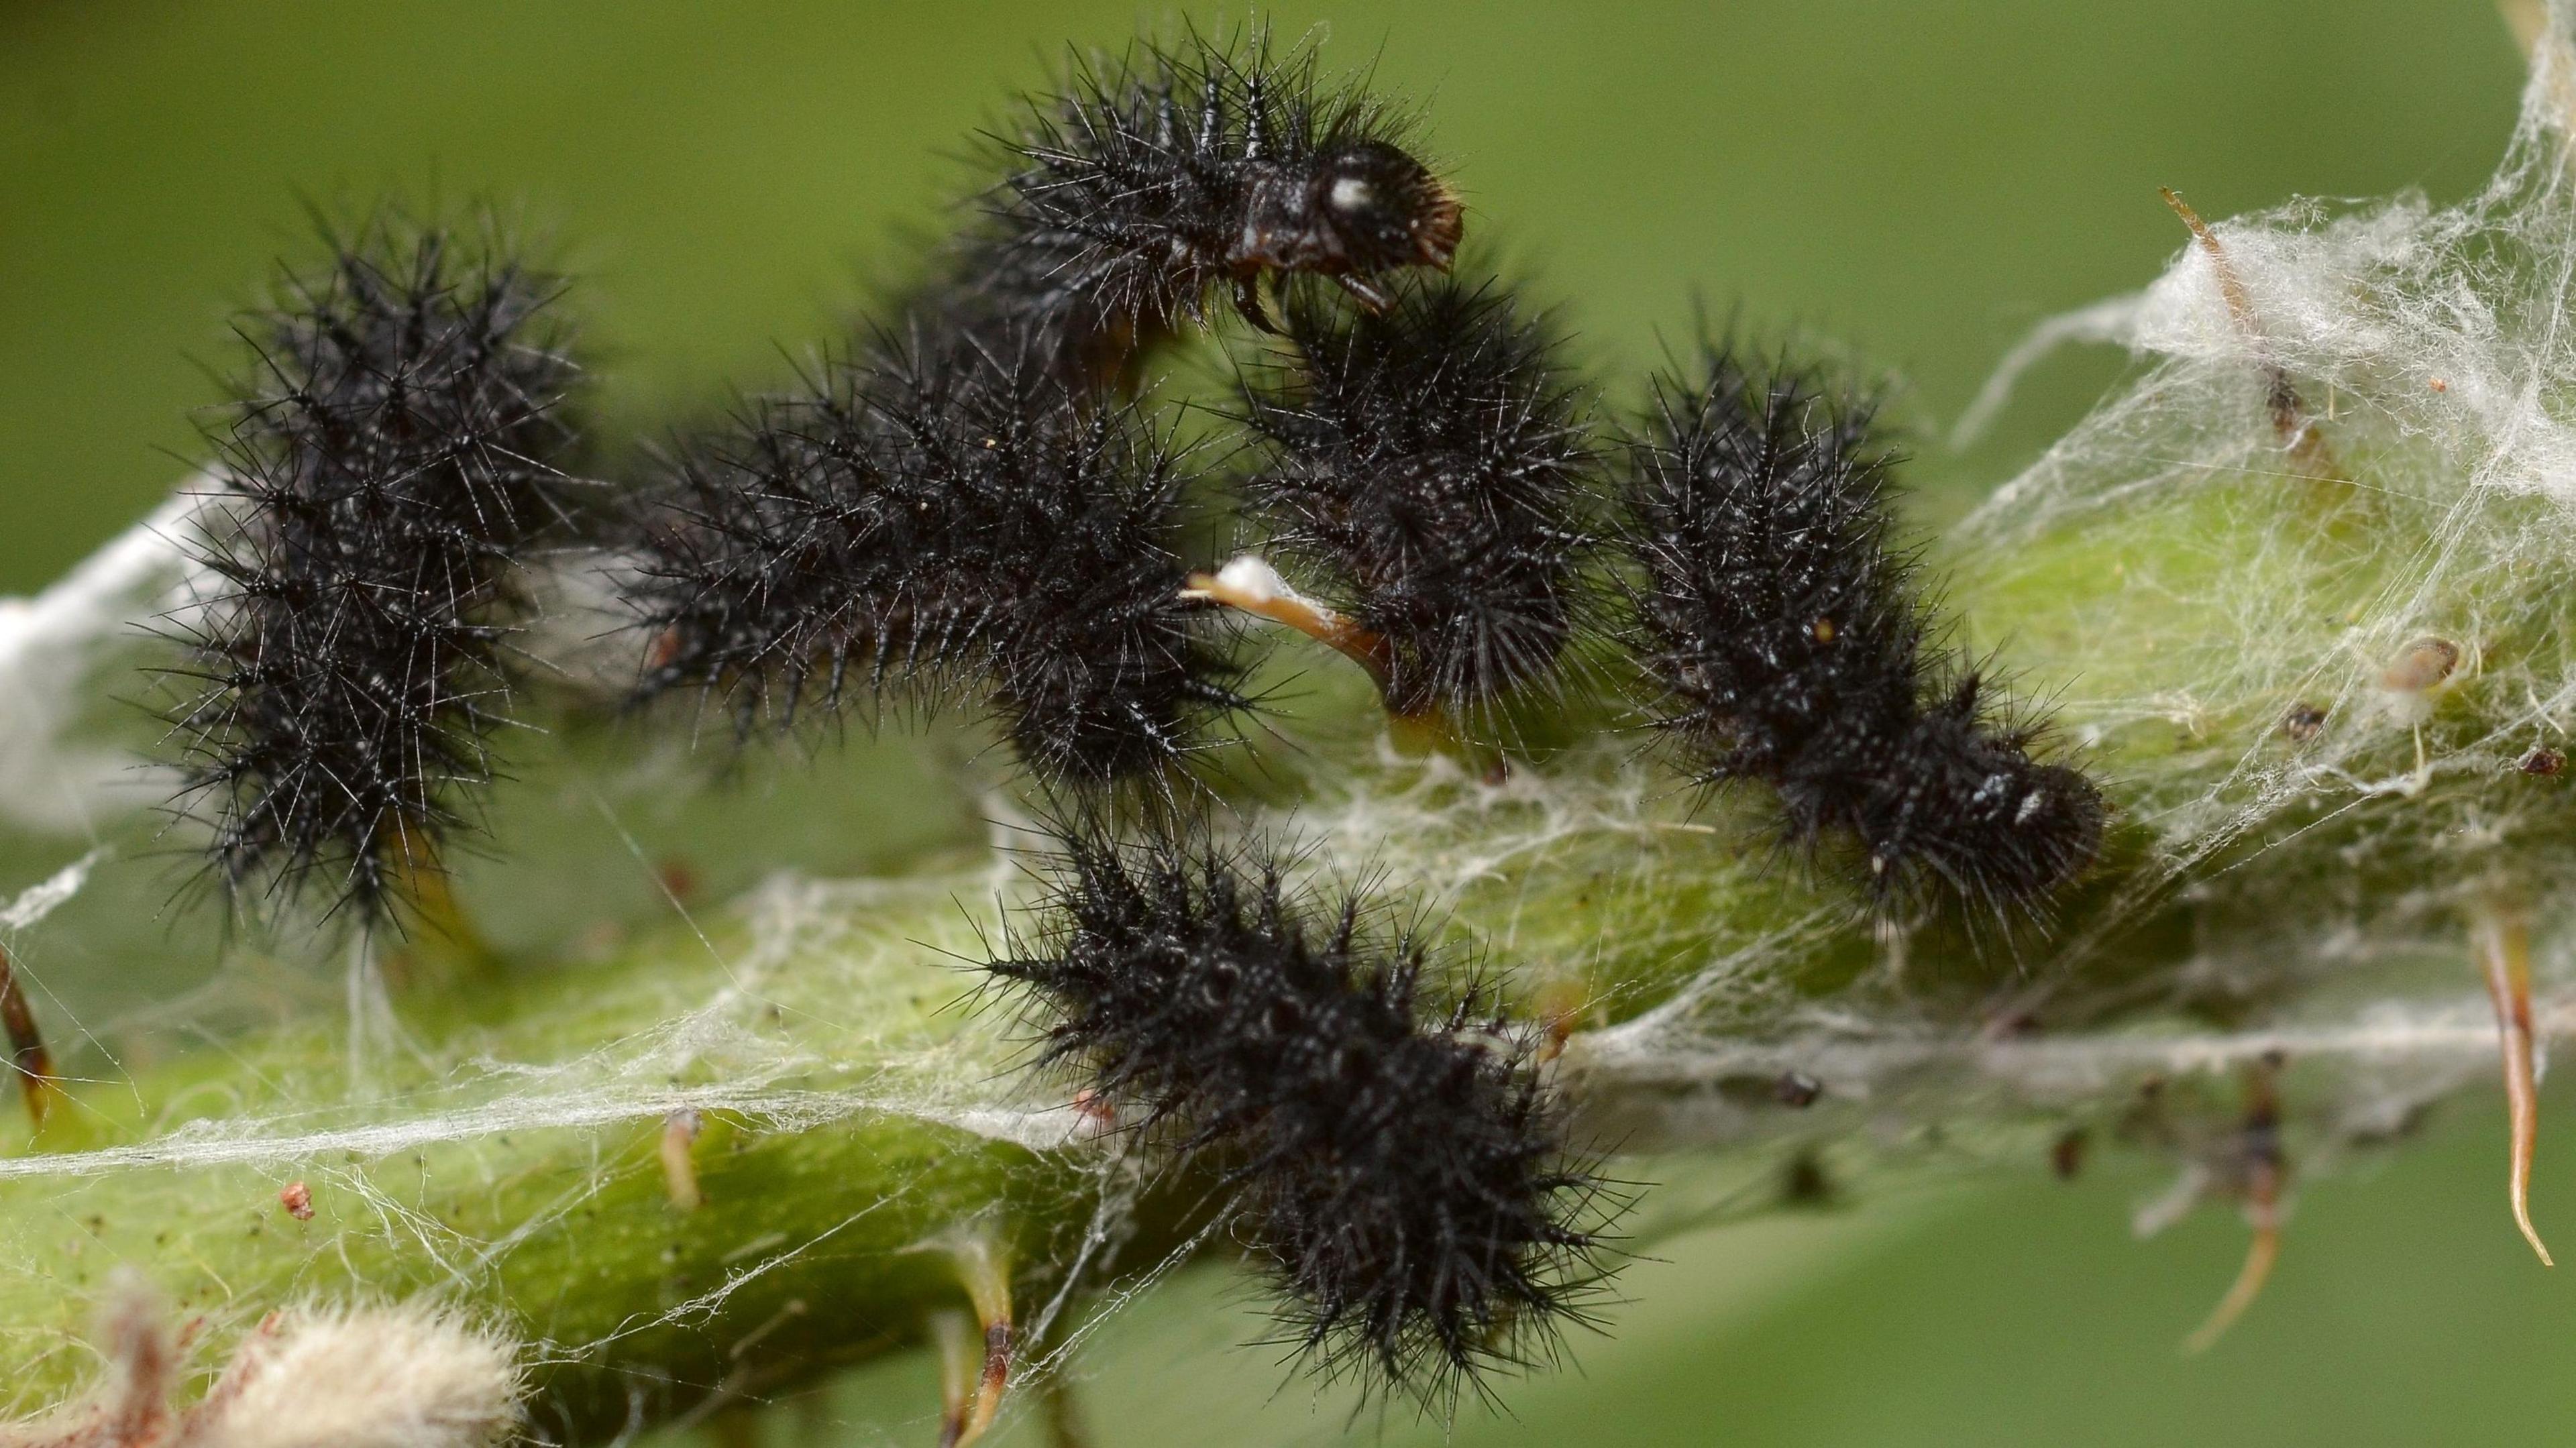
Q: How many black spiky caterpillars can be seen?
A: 6